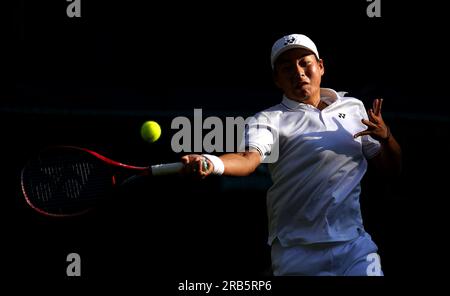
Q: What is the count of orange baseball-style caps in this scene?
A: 0